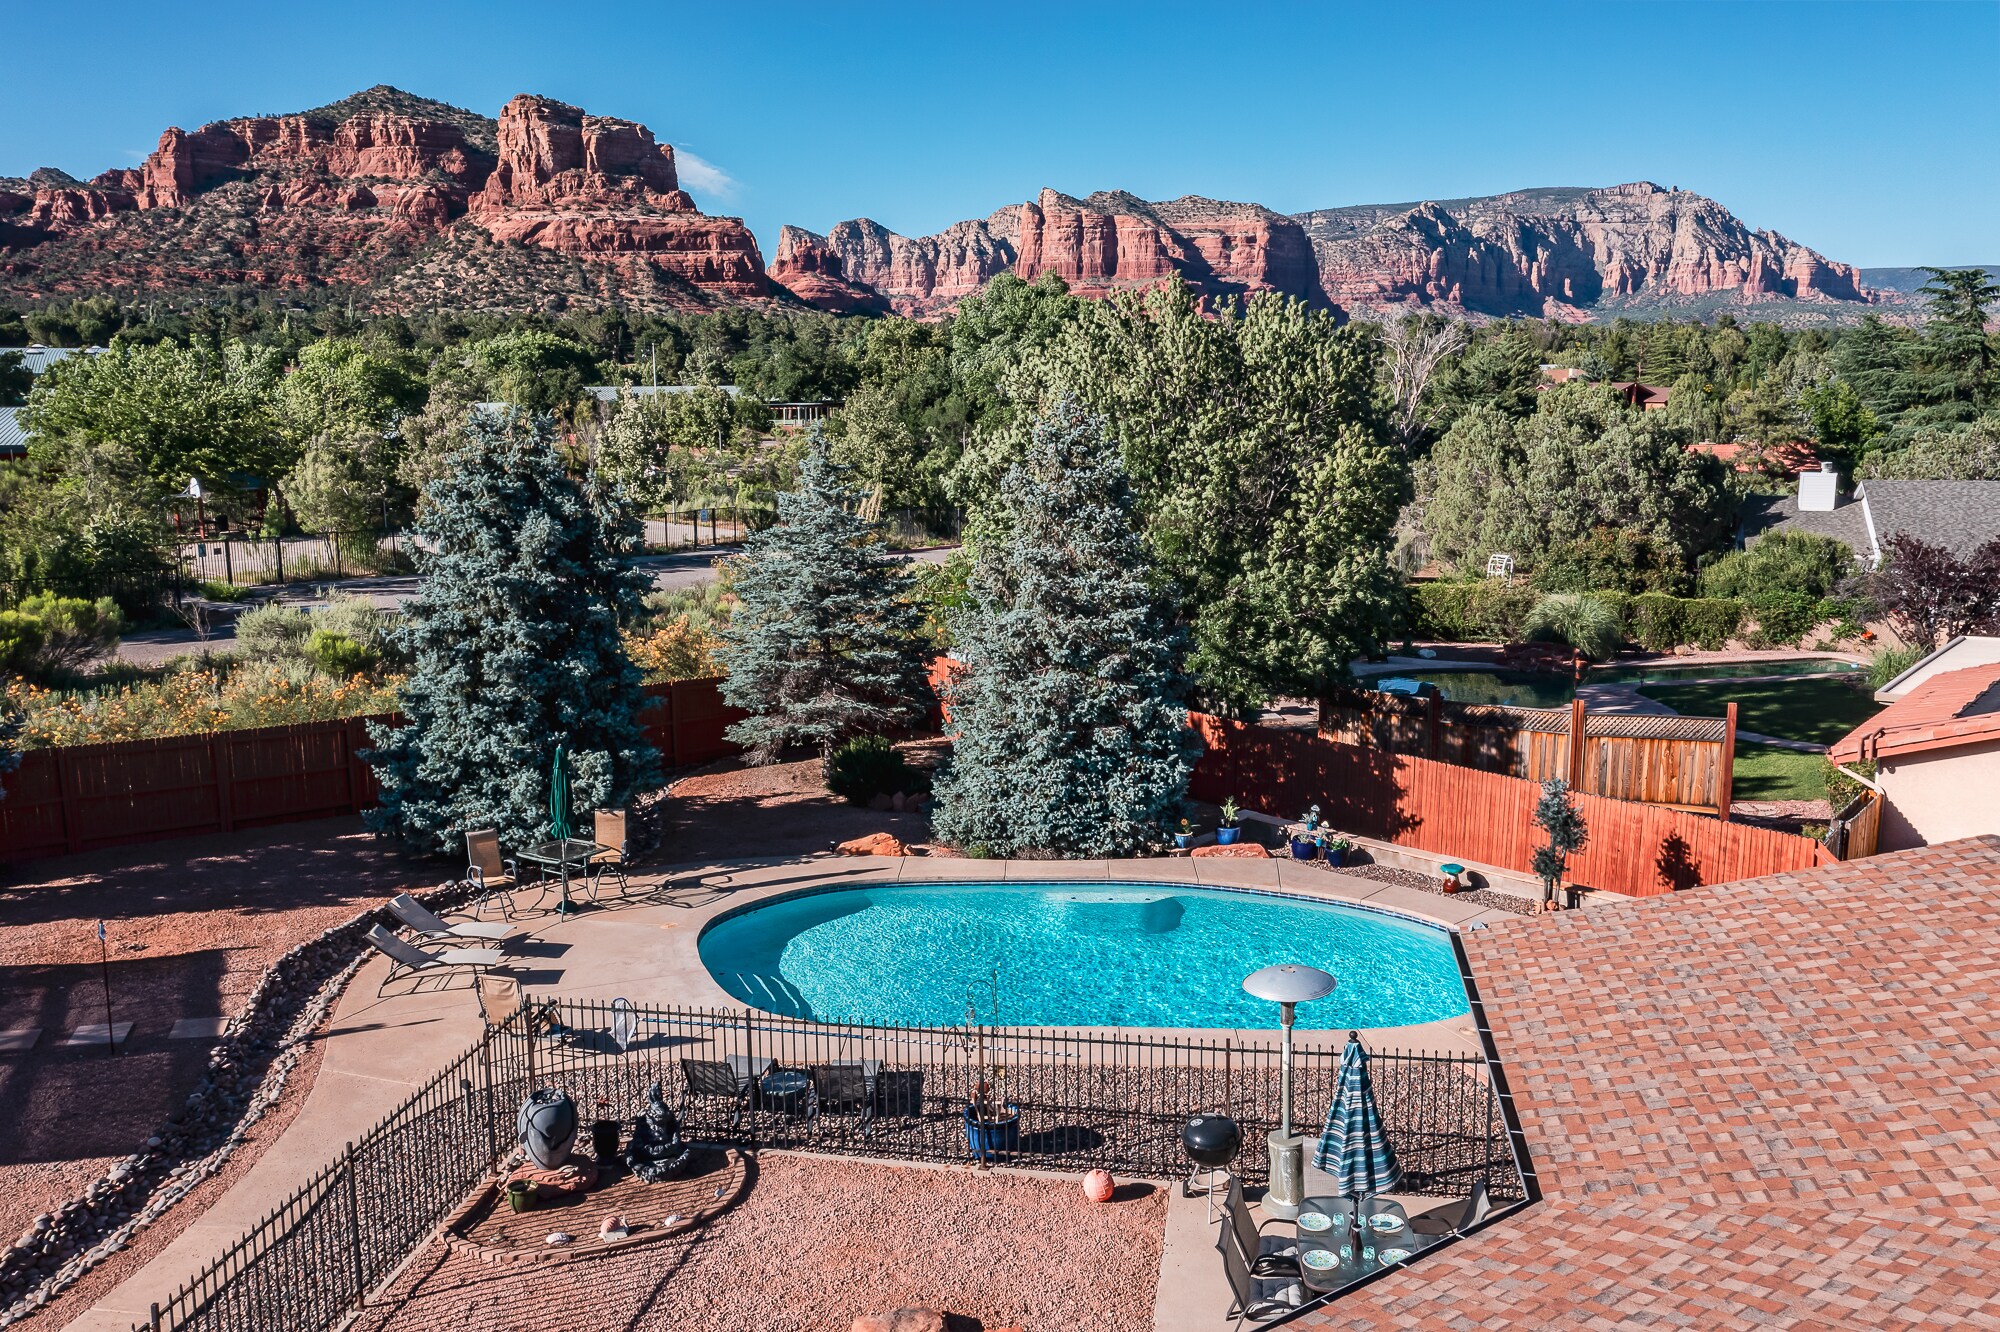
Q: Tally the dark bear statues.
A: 0